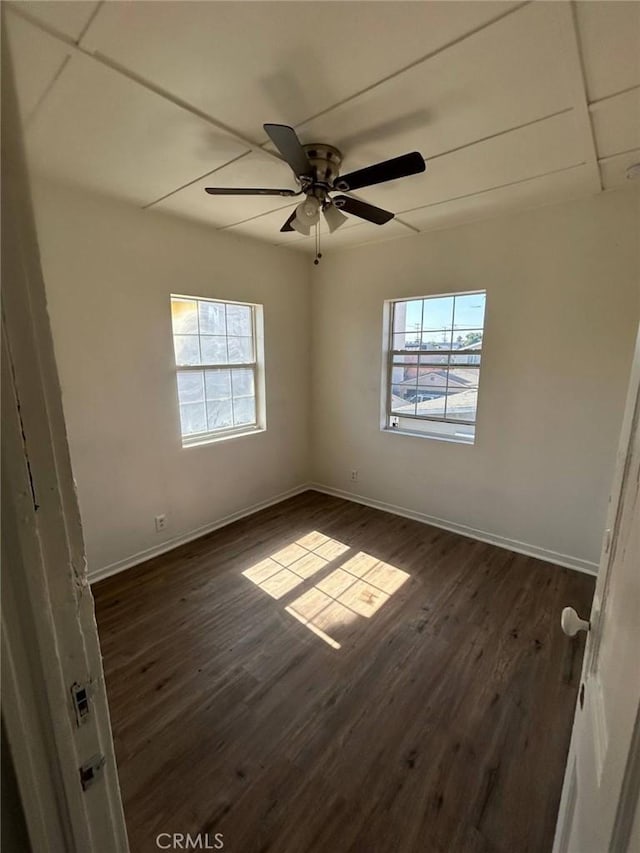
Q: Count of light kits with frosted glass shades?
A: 1